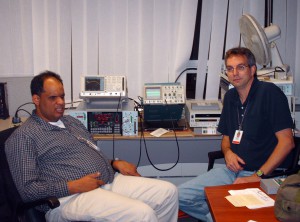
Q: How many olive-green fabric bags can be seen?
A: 1